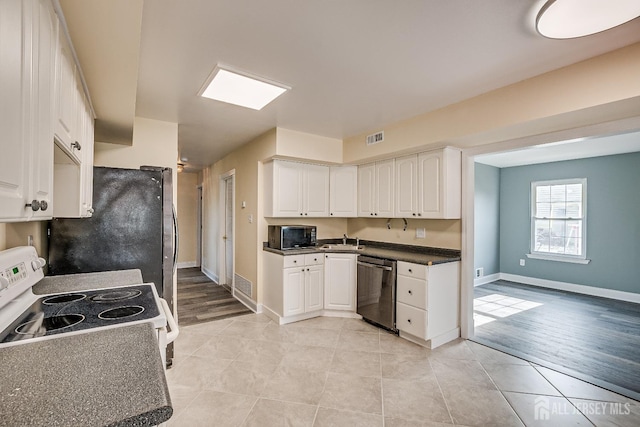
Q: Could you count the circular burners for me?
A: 4